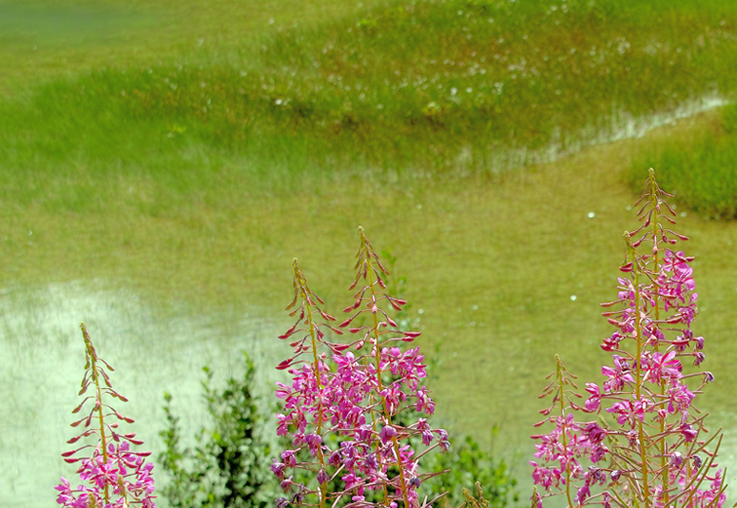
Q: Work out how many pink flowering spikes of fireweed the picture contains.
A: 6